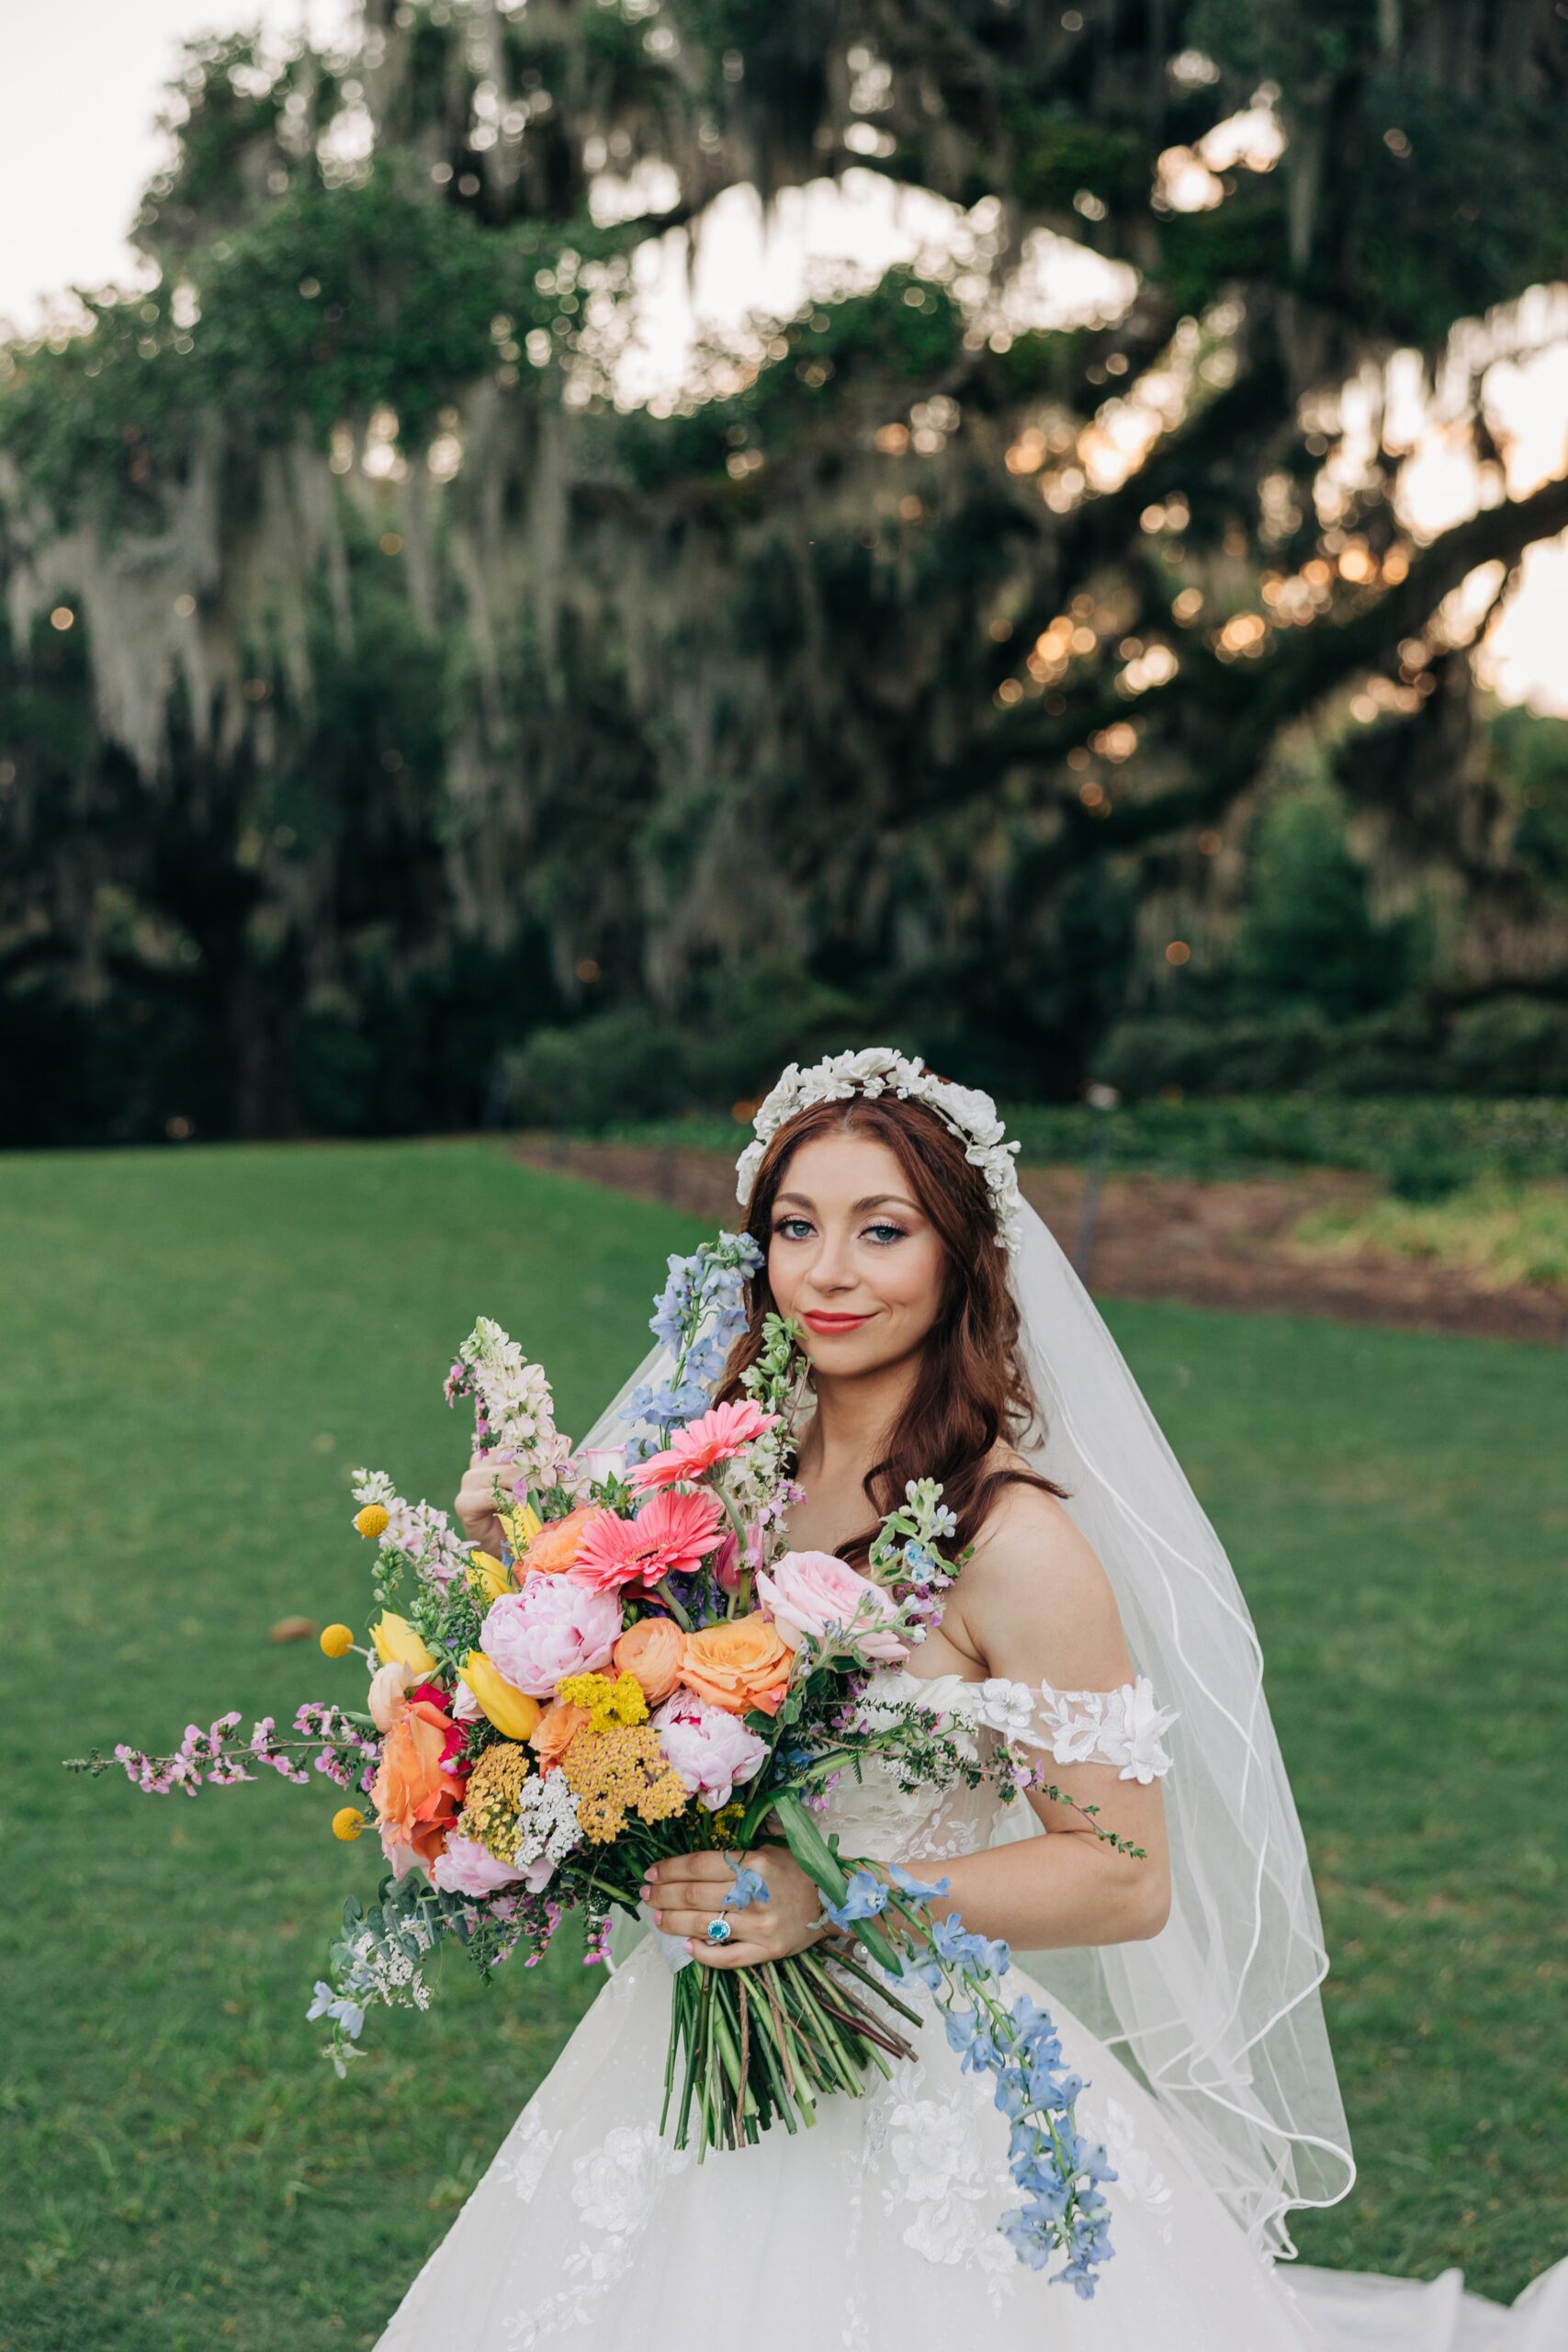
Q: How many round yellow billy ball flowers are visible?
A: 3